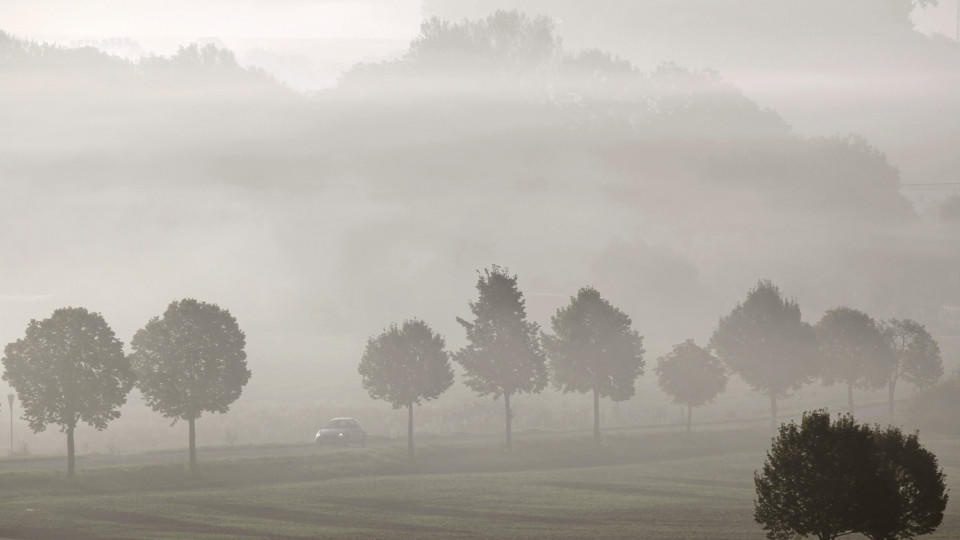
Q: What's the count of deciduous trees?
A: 11